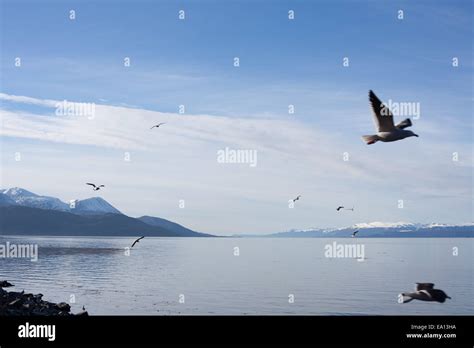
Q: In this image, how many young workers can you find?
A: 0